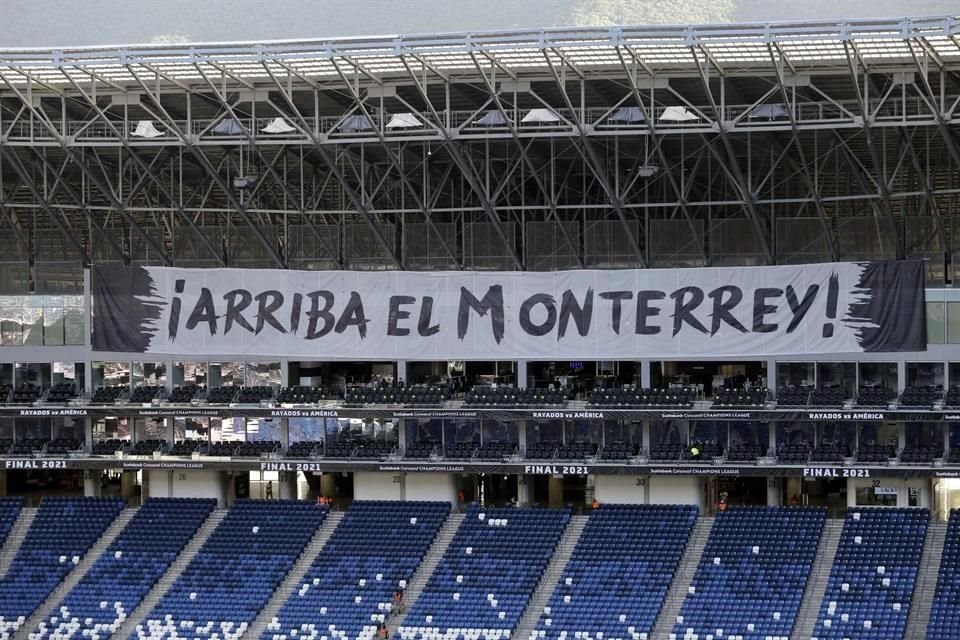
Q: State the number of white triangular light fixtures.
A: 5